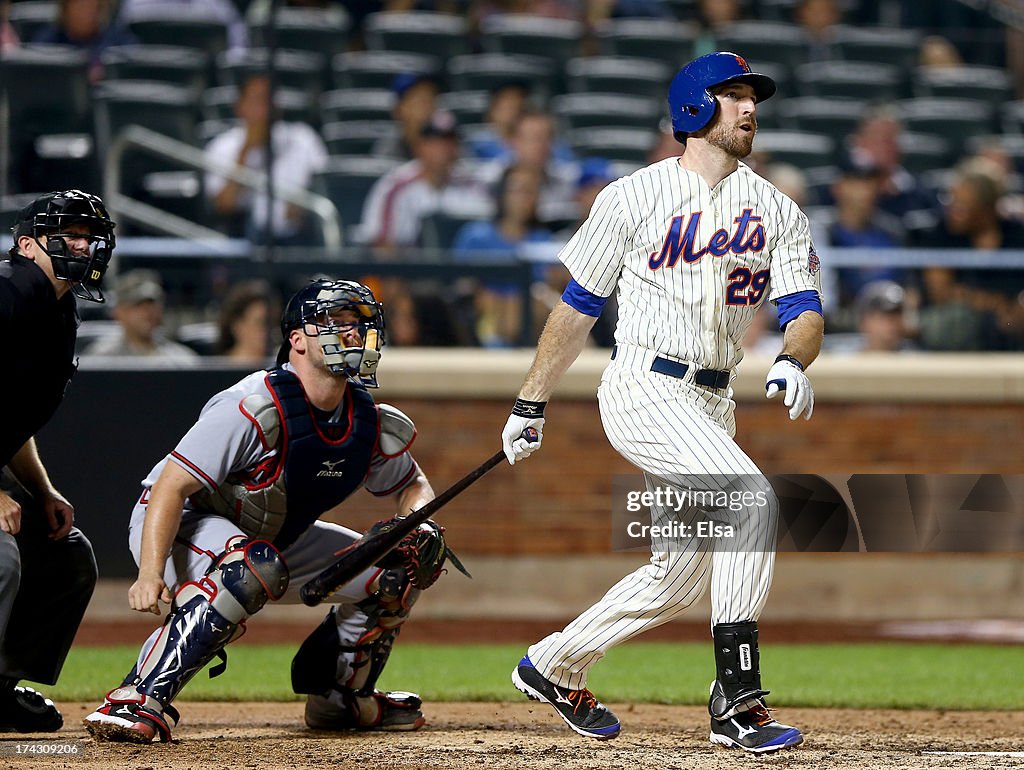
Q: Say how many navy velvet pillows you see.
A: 0